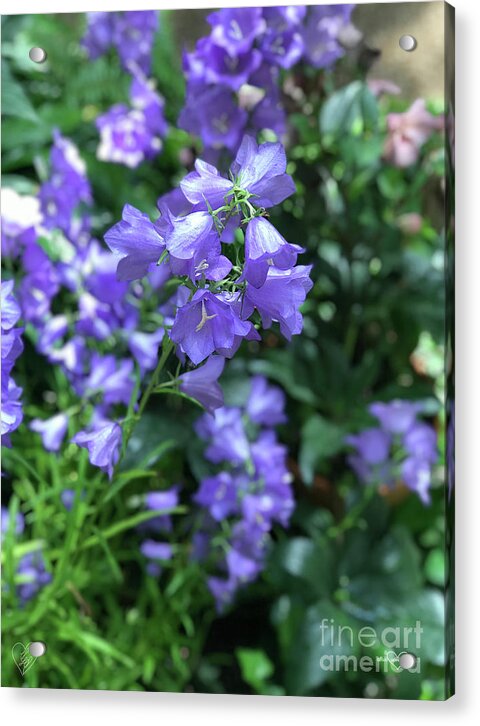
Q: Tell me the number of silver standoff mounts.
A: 4